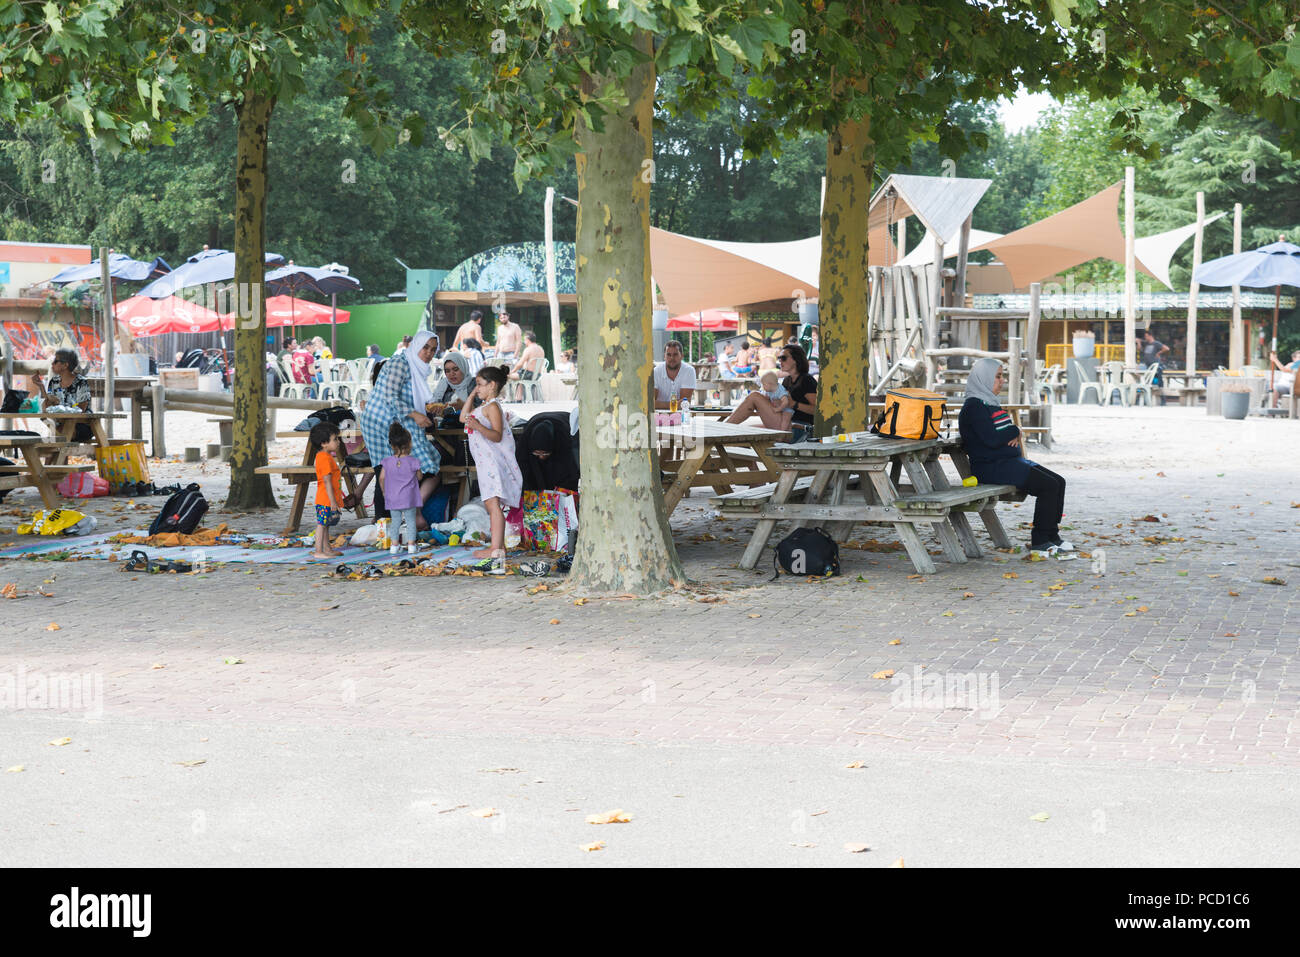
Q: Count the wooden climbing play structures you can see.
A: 1